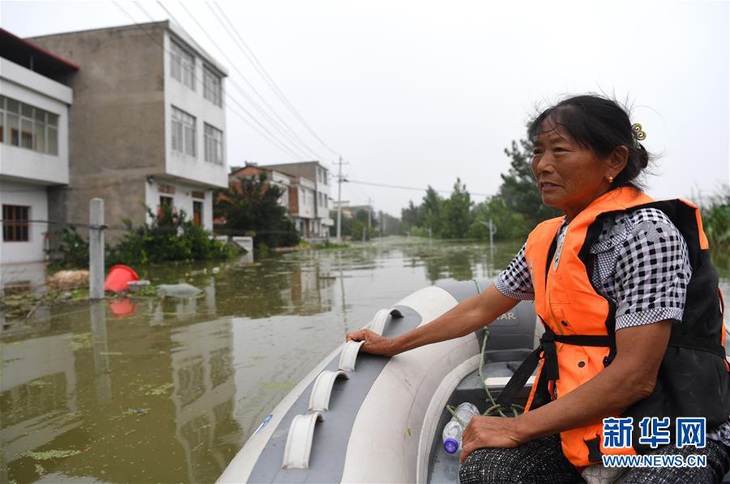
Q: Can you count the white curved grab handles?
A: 4